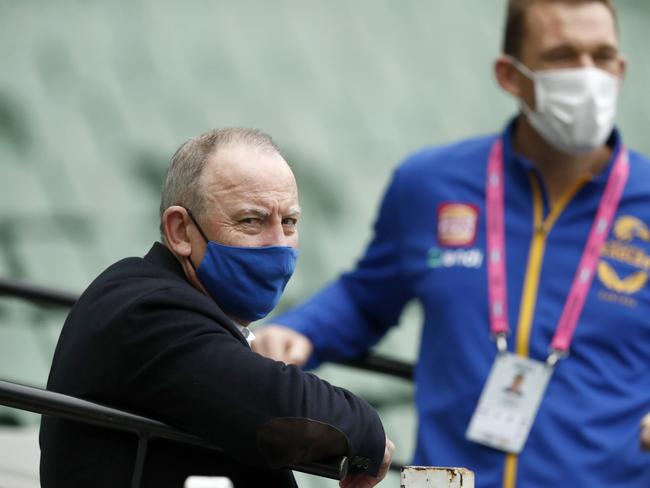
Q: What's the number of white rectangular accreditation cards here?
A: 1